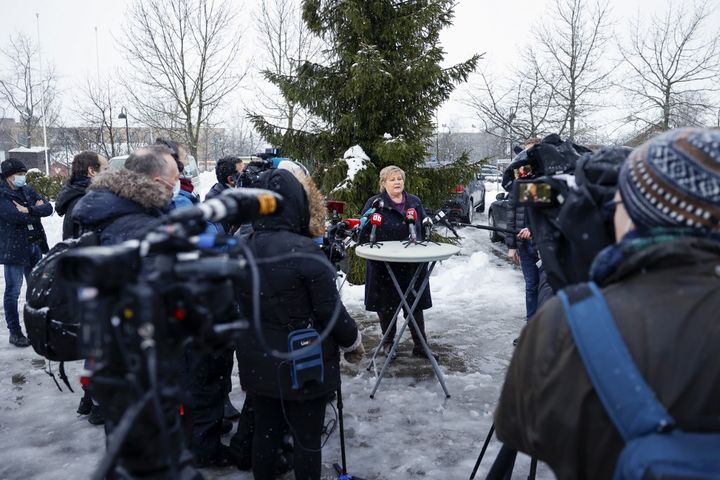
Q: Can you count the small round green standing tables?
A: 0